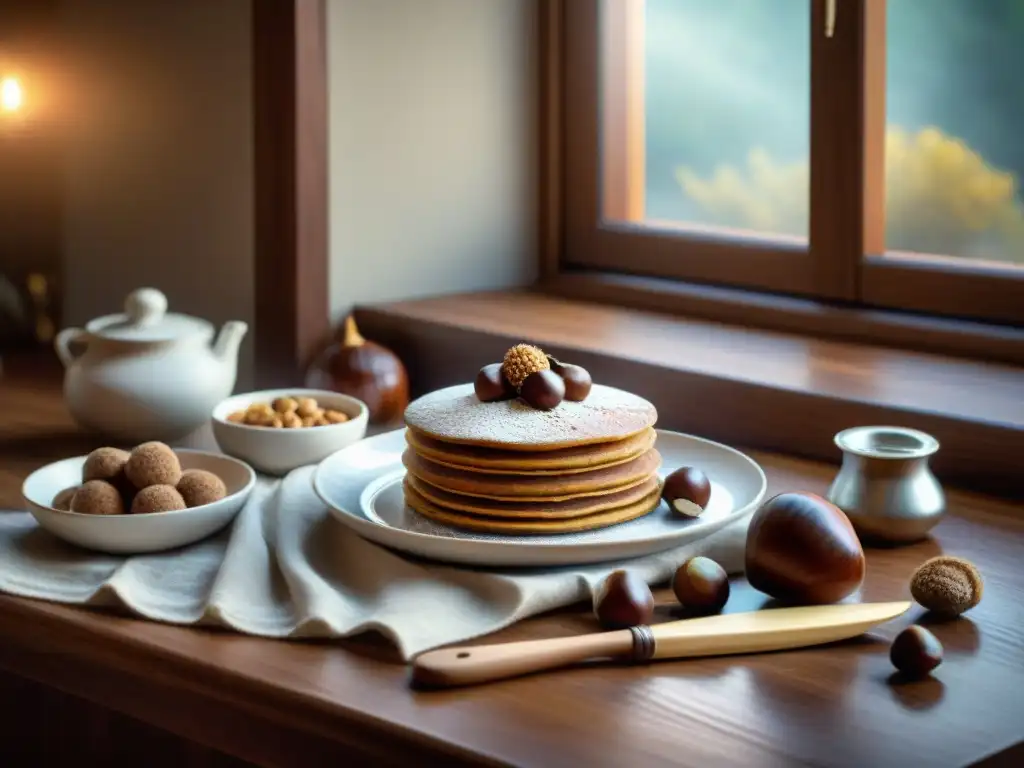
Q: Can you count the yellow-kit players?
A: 0